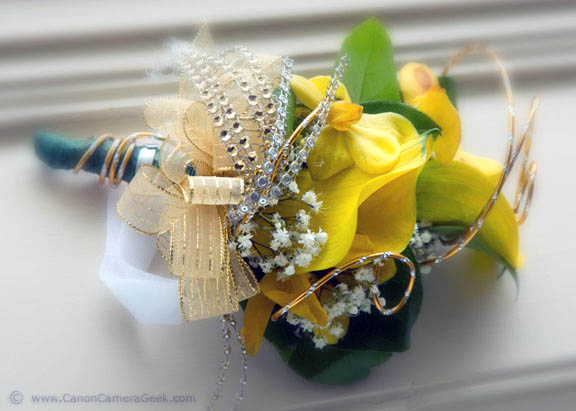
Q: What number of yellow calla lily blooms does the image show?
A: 2